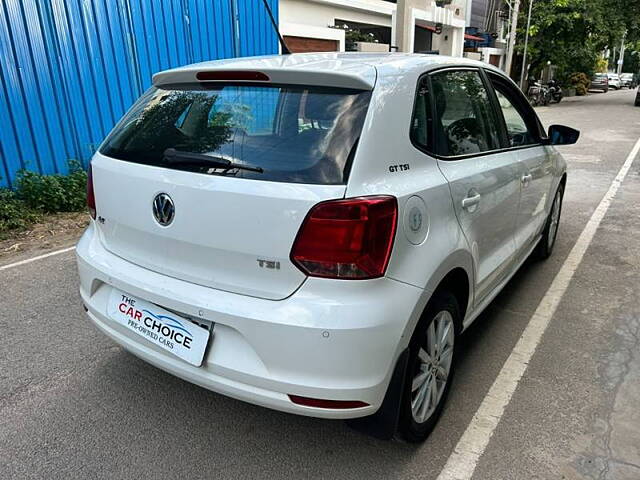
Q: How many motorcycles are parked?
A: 2